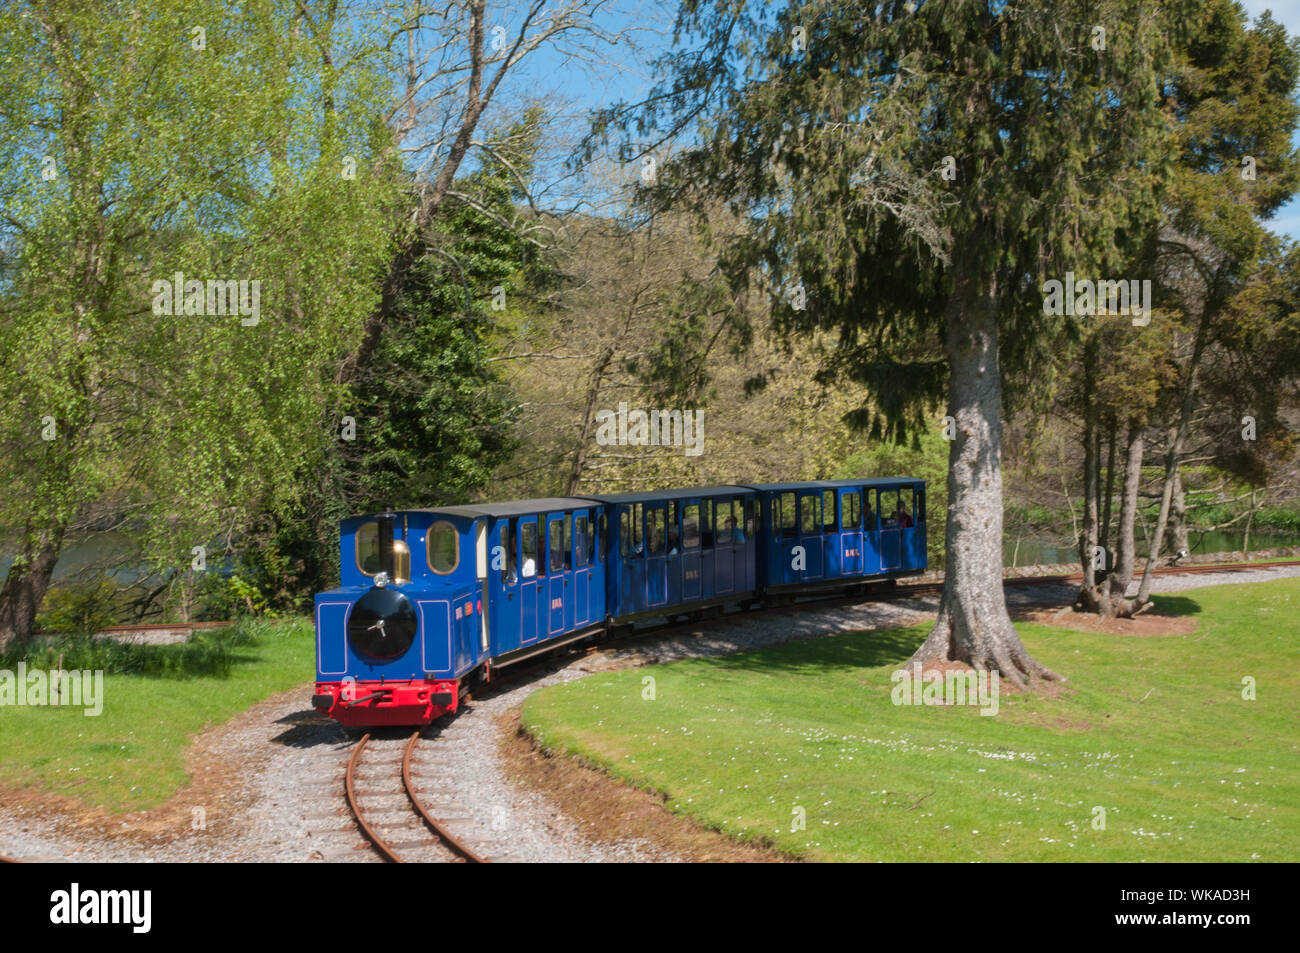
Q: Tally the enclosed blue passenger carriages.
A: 3